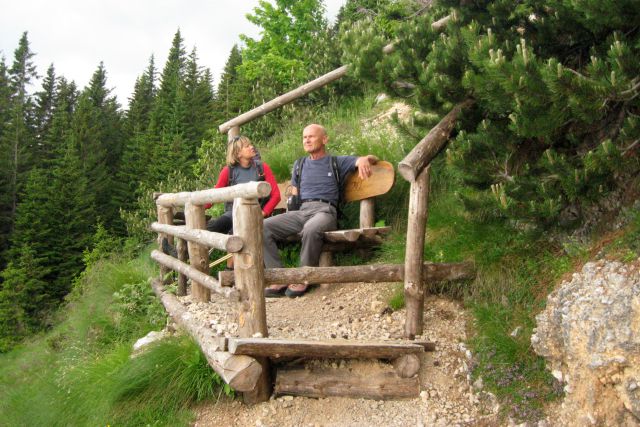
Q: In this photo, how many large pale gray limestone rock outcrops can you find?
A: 1